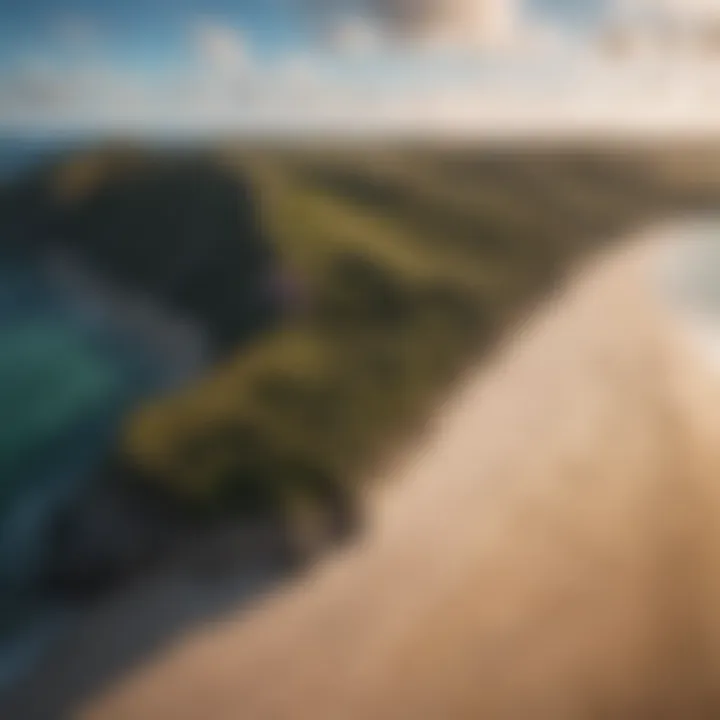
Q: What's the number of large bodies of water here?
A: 2